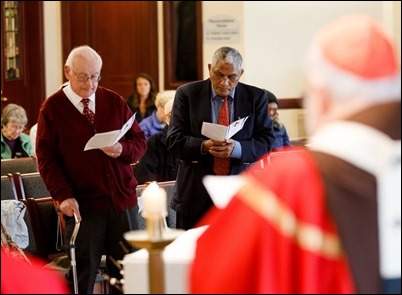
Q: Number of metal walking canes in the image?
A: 1